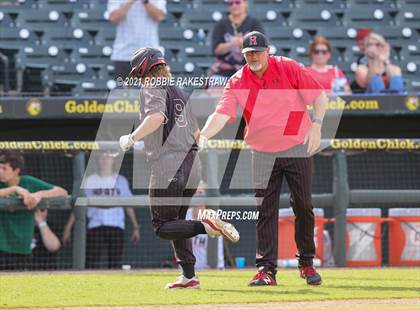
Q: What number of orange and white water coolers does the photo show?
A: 3